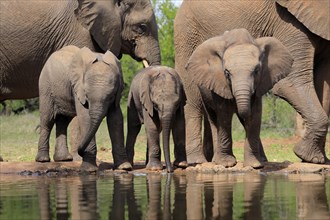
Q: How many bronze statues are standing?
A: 0